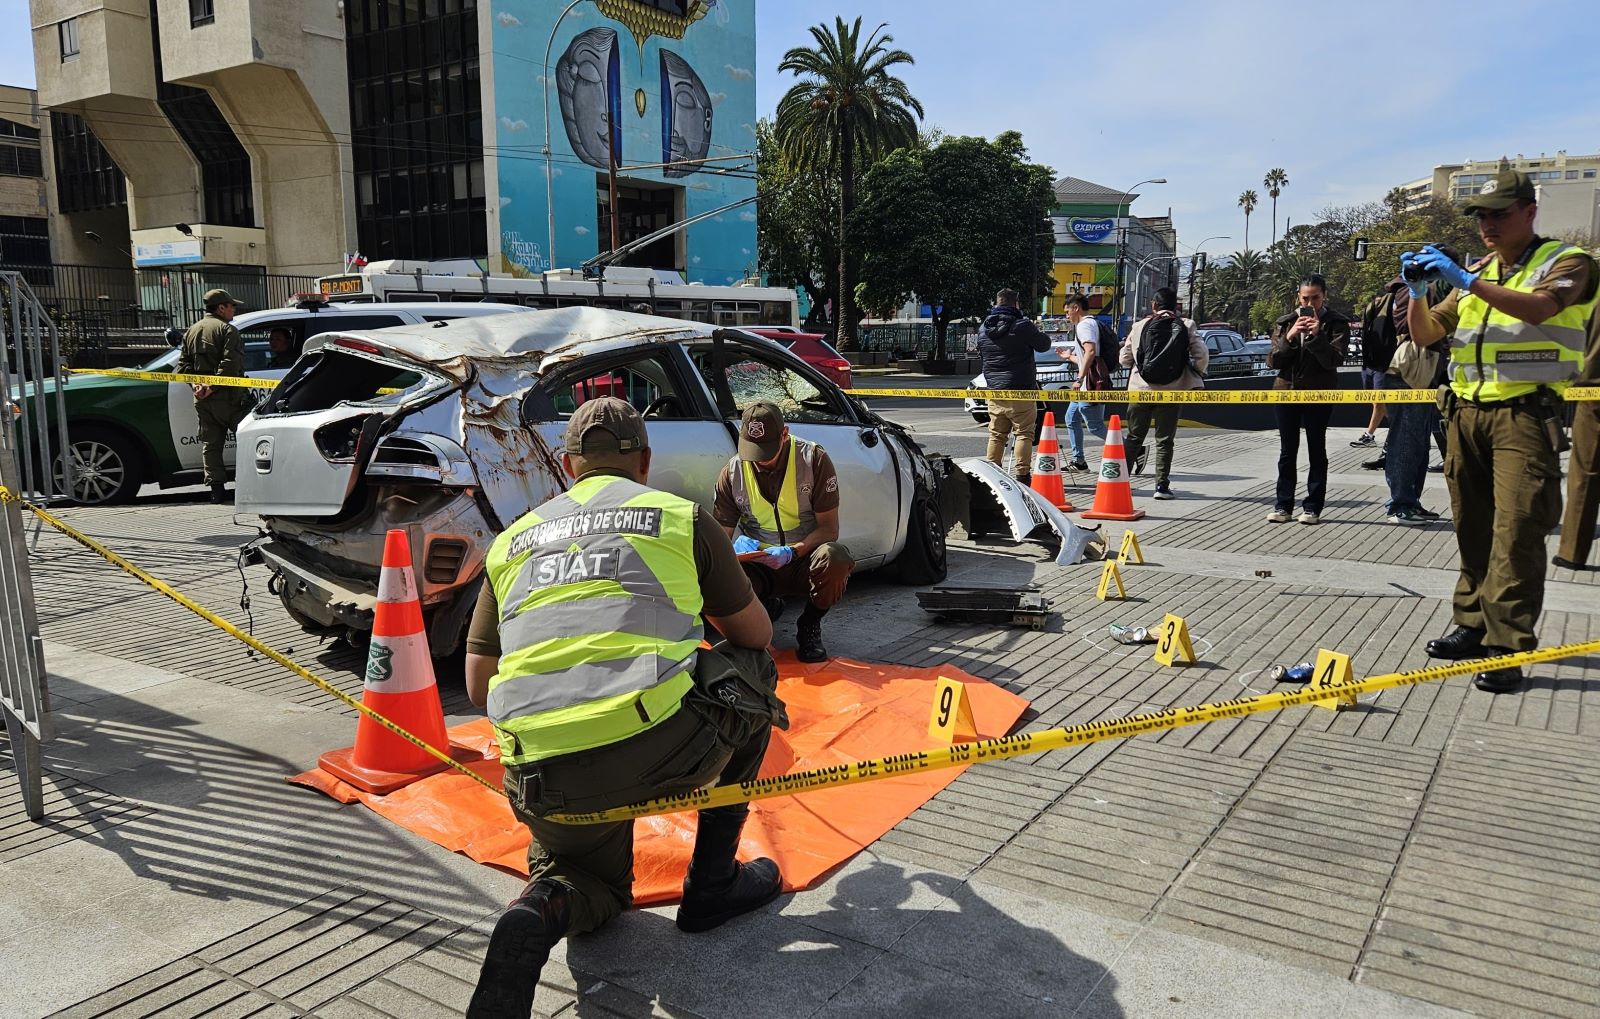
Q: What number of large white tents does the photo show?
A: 0